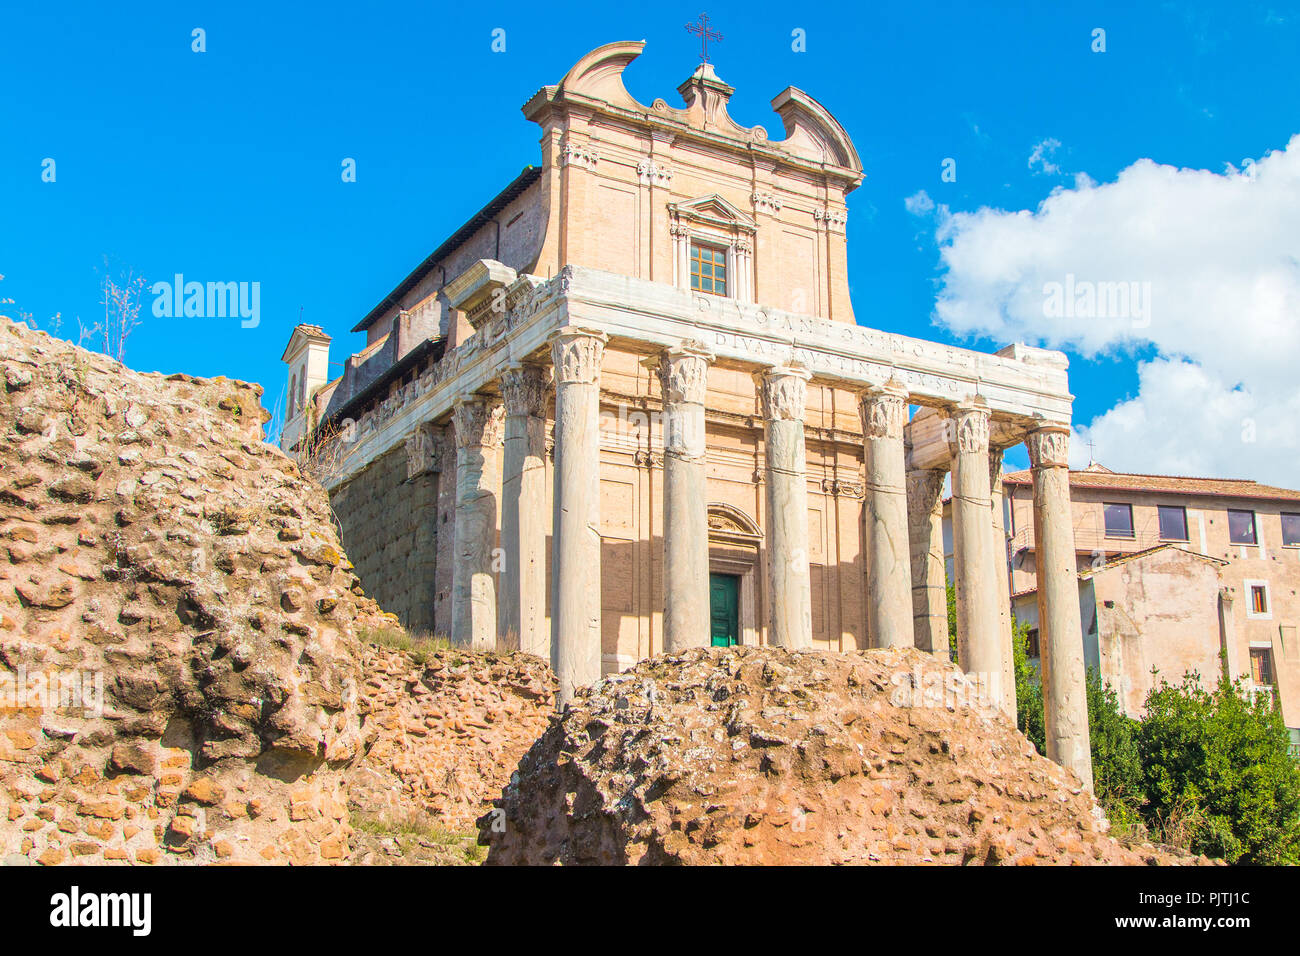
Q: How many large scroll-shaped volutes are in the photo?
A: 2